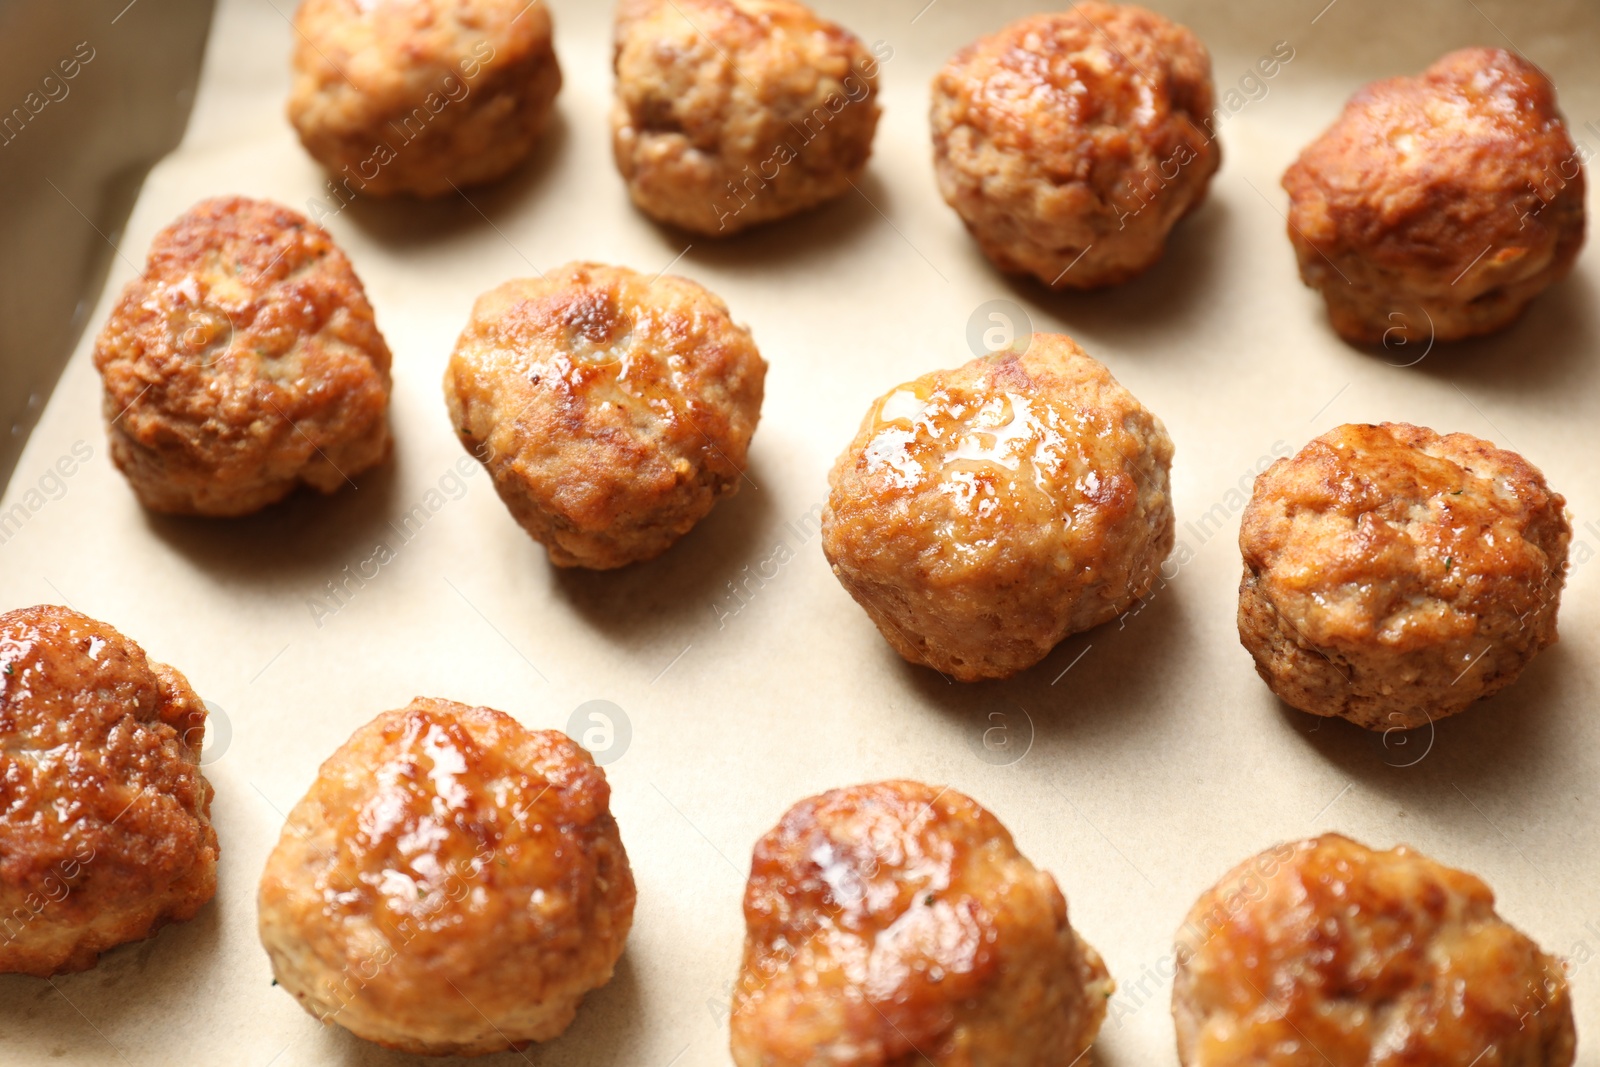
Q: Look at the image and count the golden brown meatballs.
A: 12